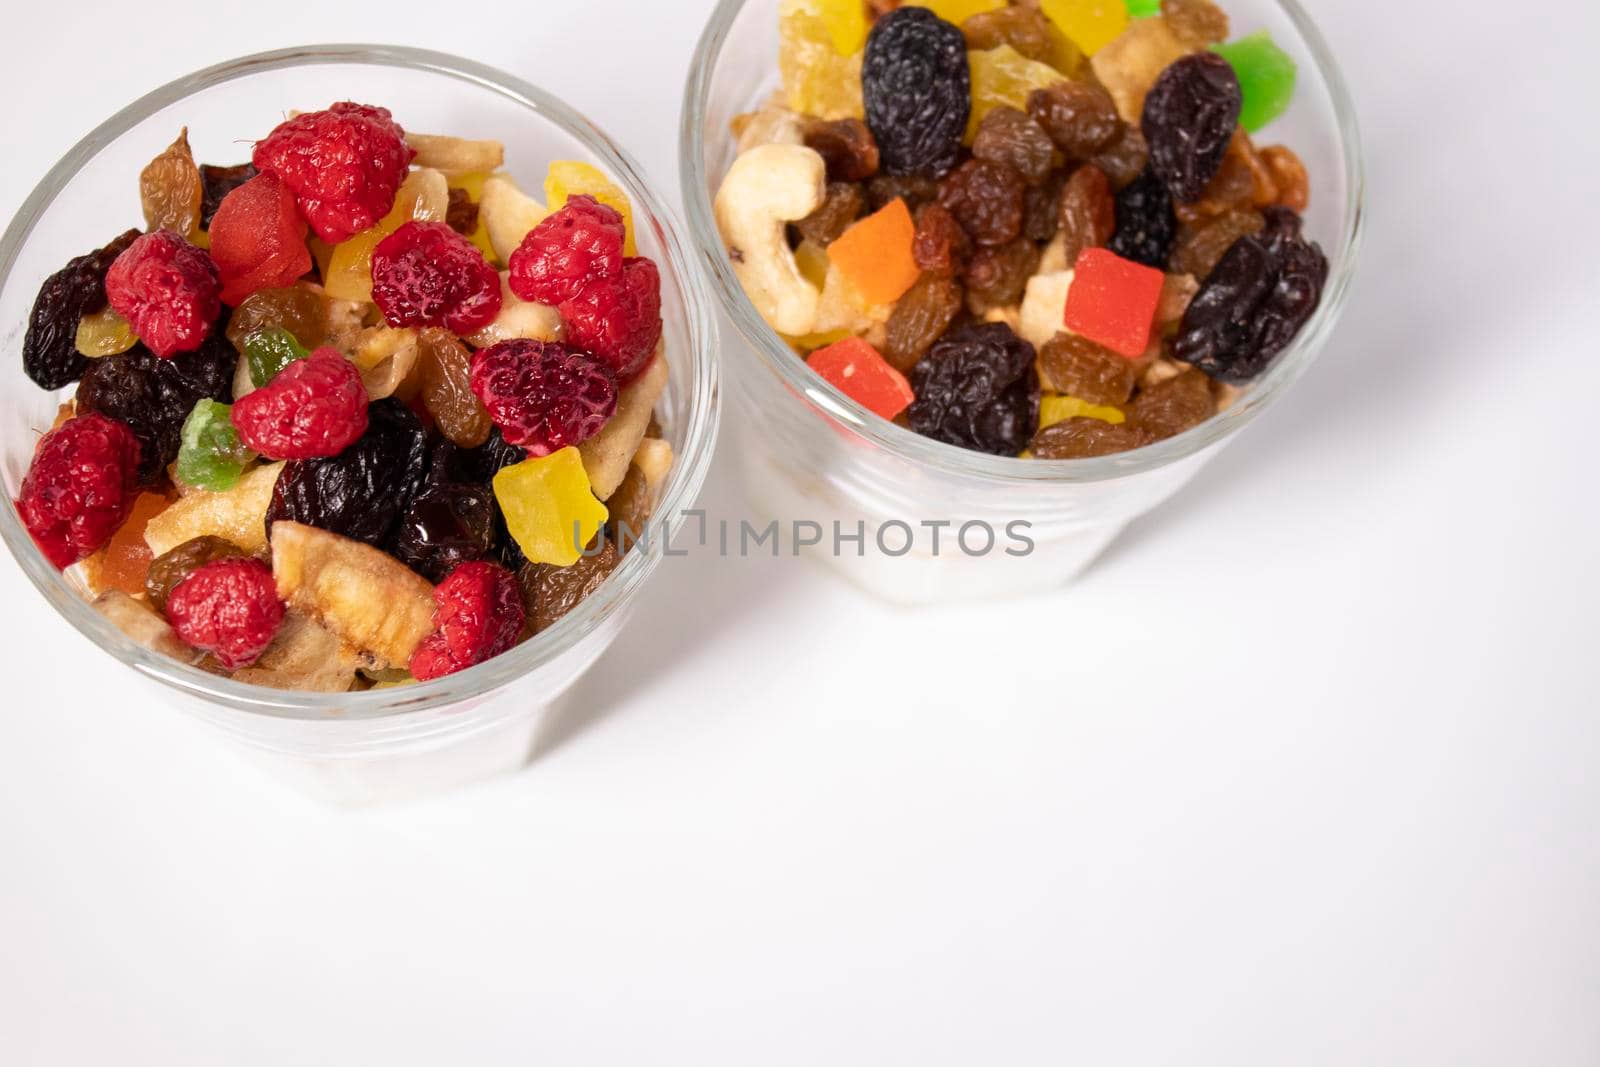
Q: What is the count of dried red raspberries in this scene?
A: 10